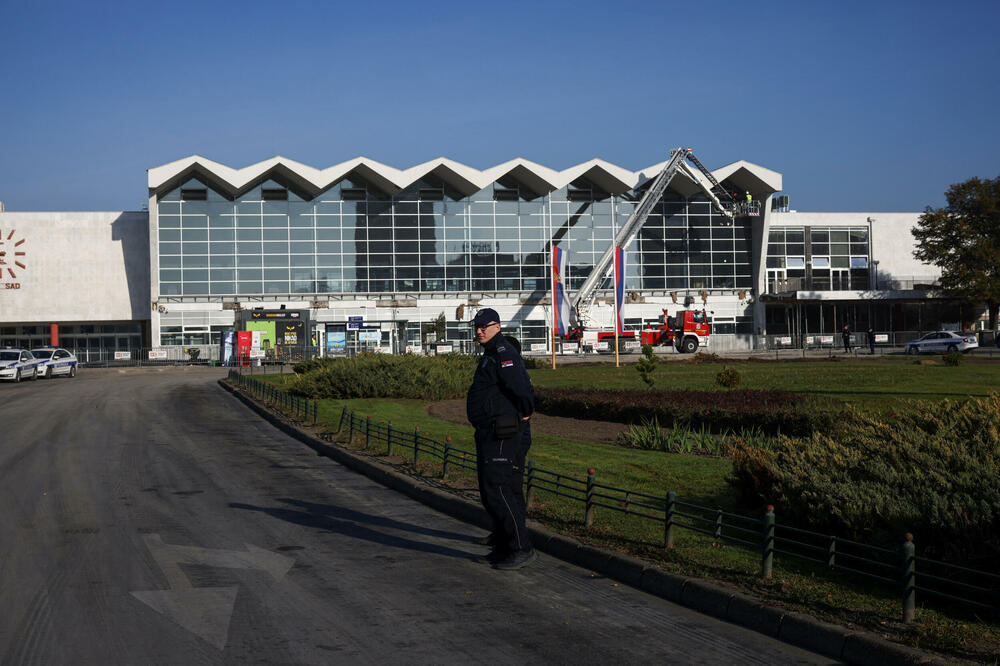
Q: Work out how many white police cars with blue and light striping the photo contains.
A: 3